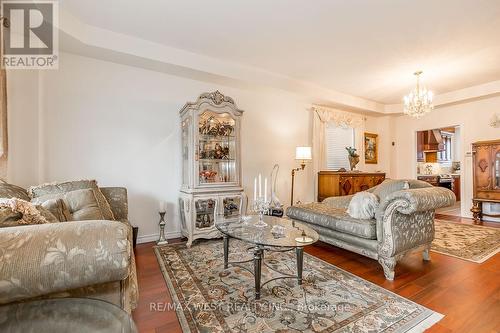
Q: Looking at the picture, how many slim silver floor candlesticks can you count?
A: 1